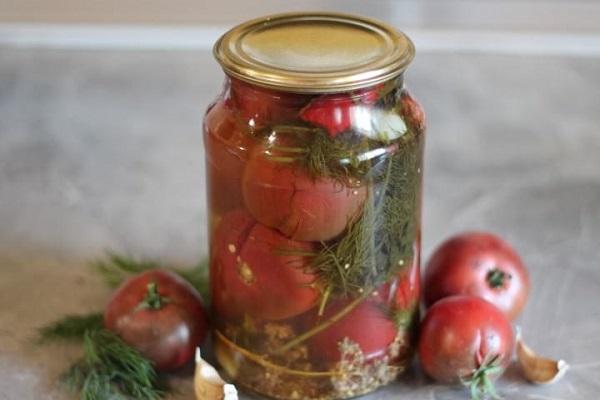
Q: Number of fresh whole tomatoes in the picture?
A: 3